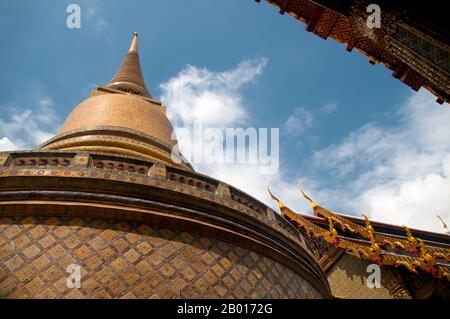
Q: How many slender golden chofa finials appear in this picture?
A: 3